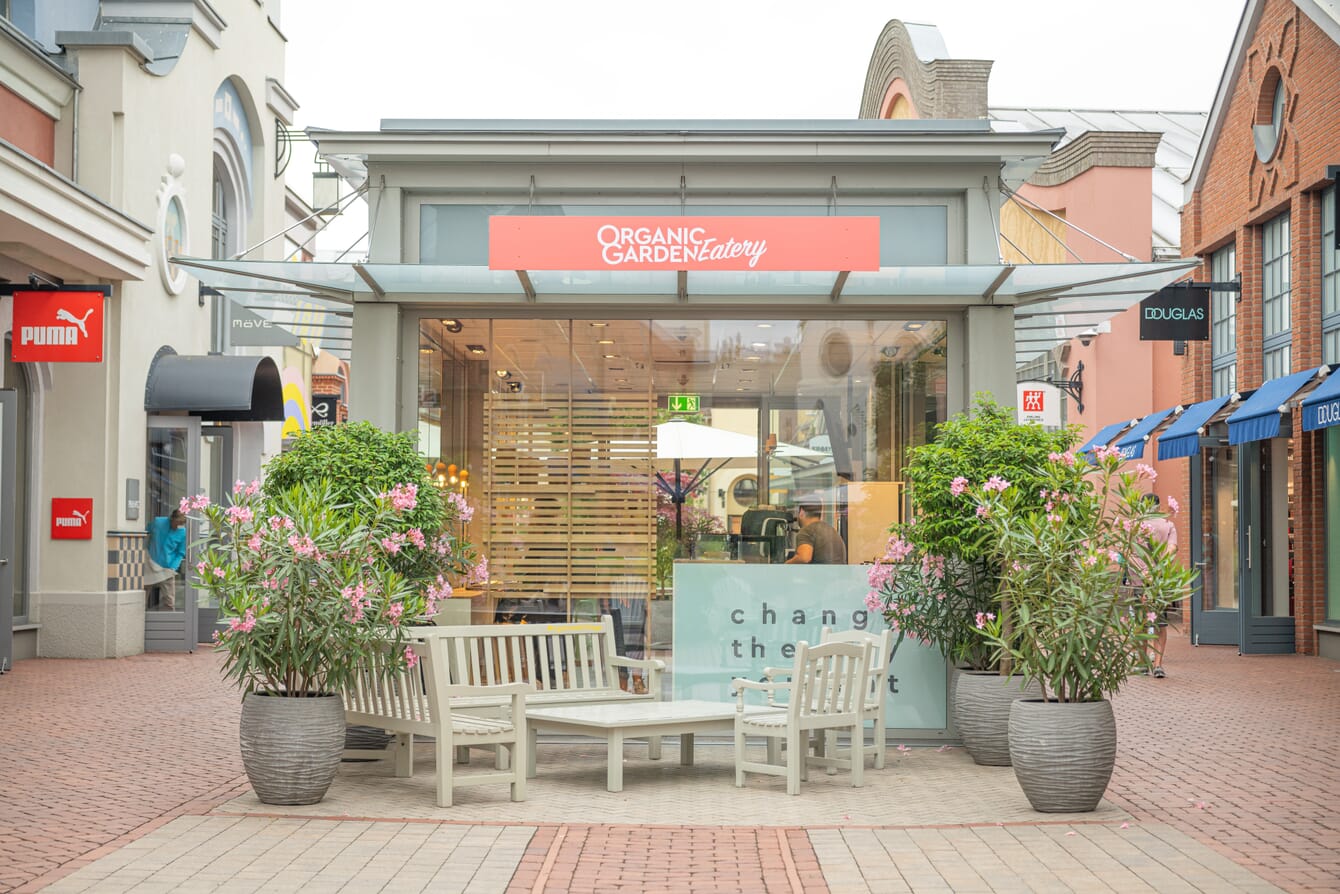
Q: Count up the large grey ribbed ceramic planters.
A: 4